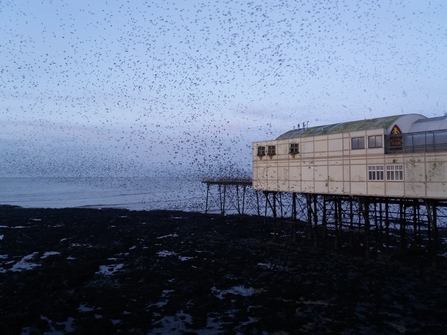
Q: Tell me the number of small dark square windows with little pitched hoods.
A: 3